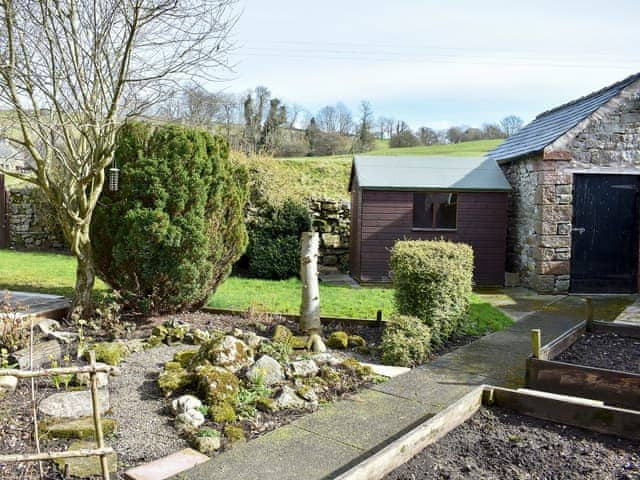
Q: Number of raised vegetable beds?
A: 2